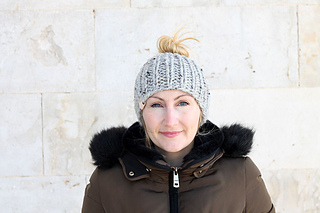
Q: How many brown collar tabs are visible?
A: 2